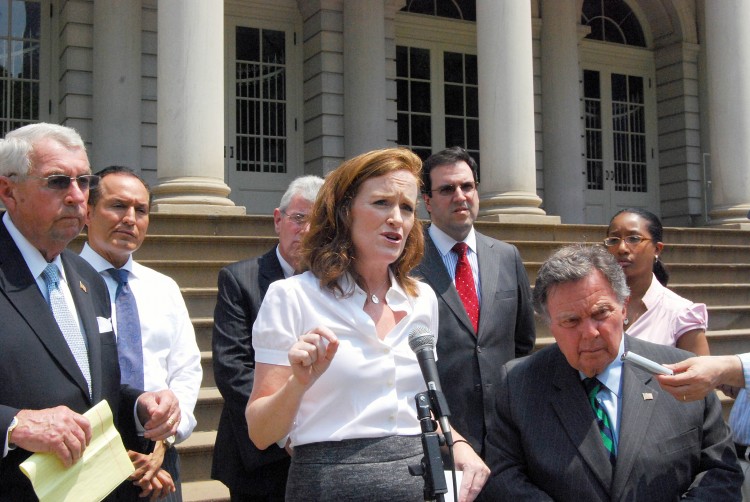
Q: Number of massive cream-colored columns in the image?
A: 3